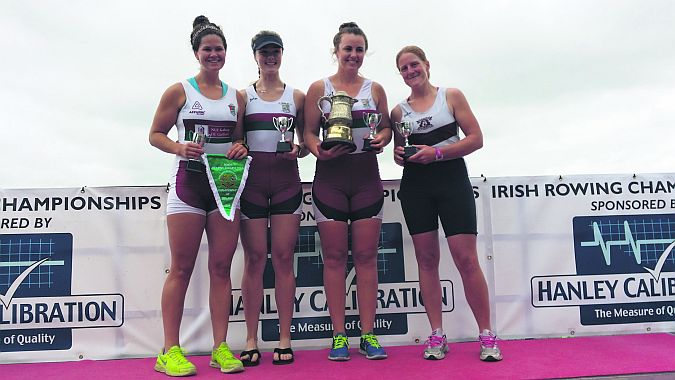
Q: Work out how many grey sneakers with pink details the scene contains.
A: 2